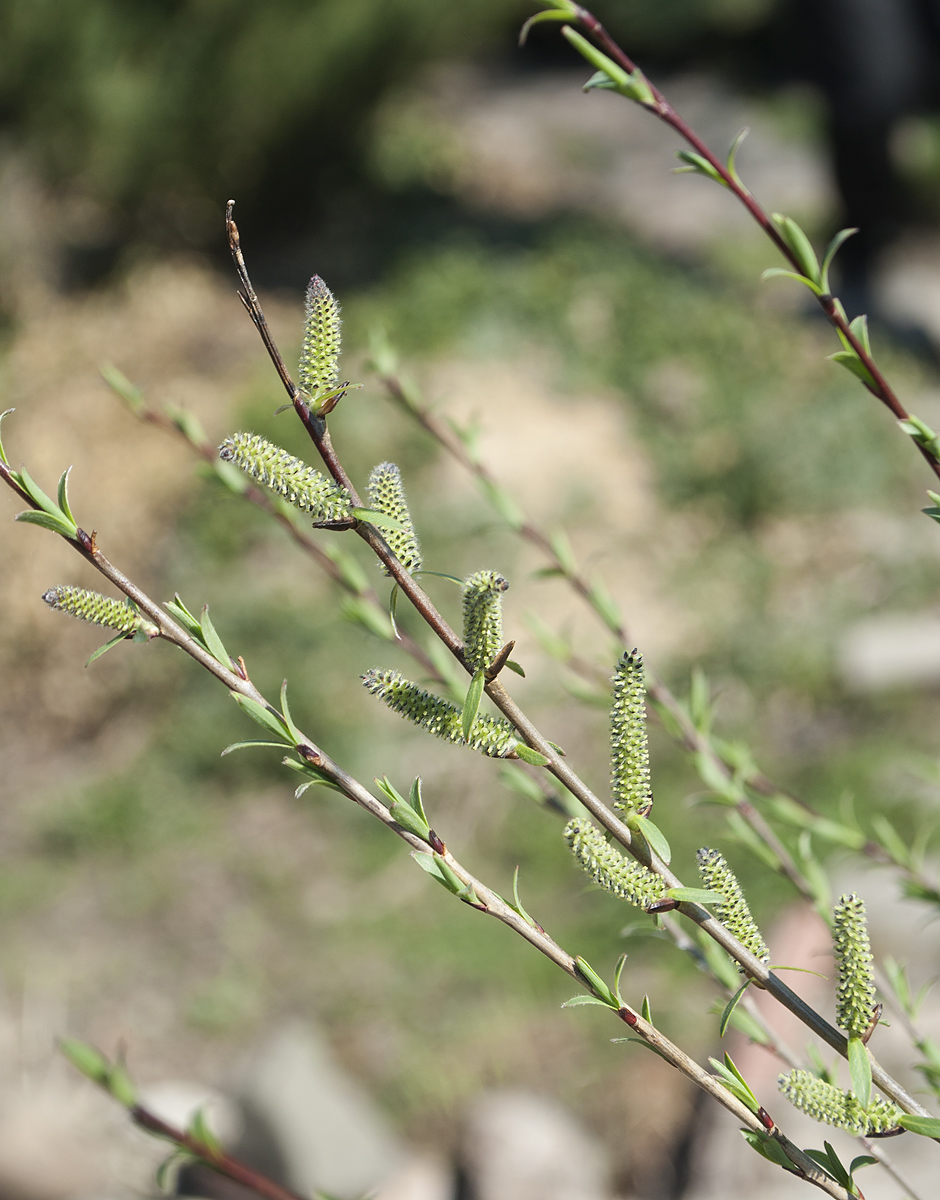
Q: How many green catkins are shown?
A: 11